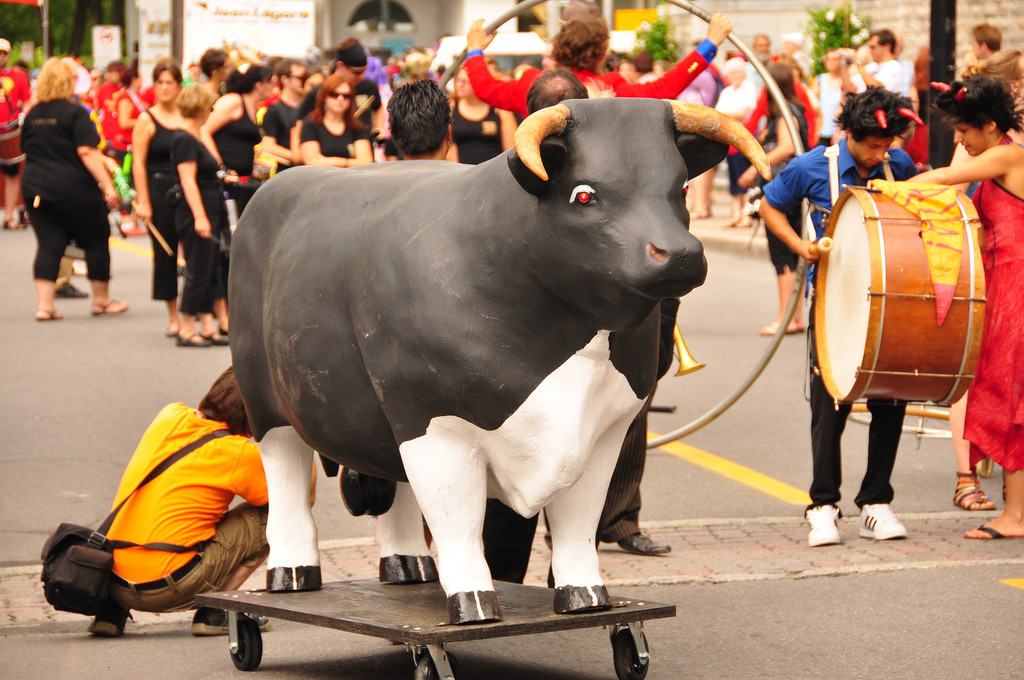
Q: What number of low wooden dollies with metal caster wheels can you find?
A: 1